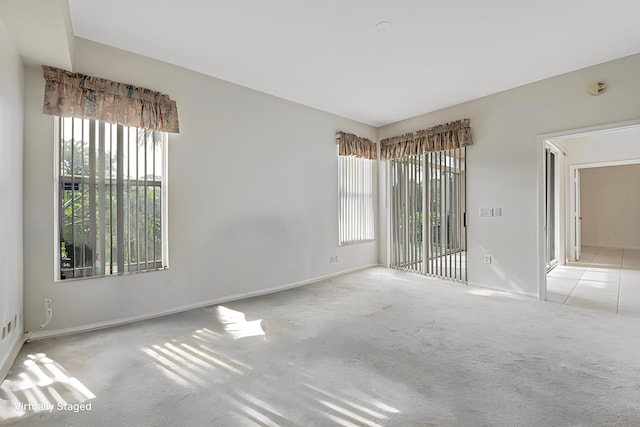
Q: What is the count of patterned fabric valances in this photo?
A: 3